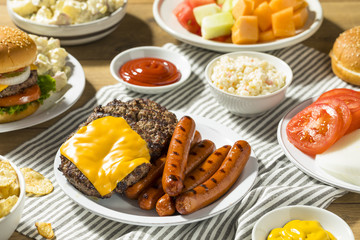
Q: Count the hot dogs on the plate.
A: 5